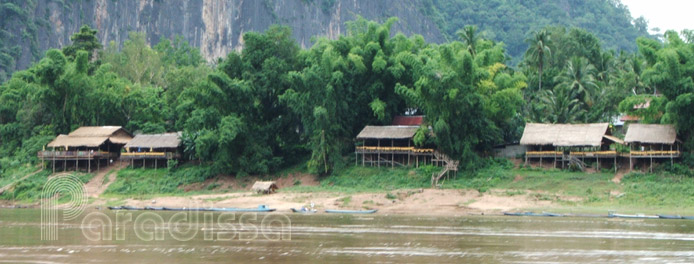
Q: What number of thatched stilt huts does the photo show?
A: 5